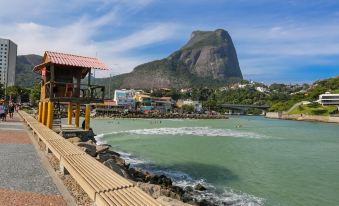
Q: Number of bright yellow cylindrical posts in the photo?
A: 6